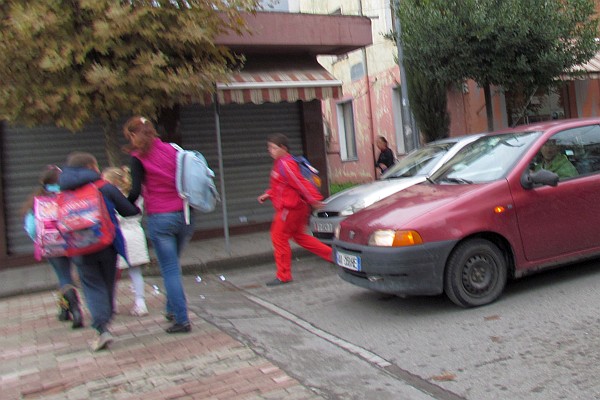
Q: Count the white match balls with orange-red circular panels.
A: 0